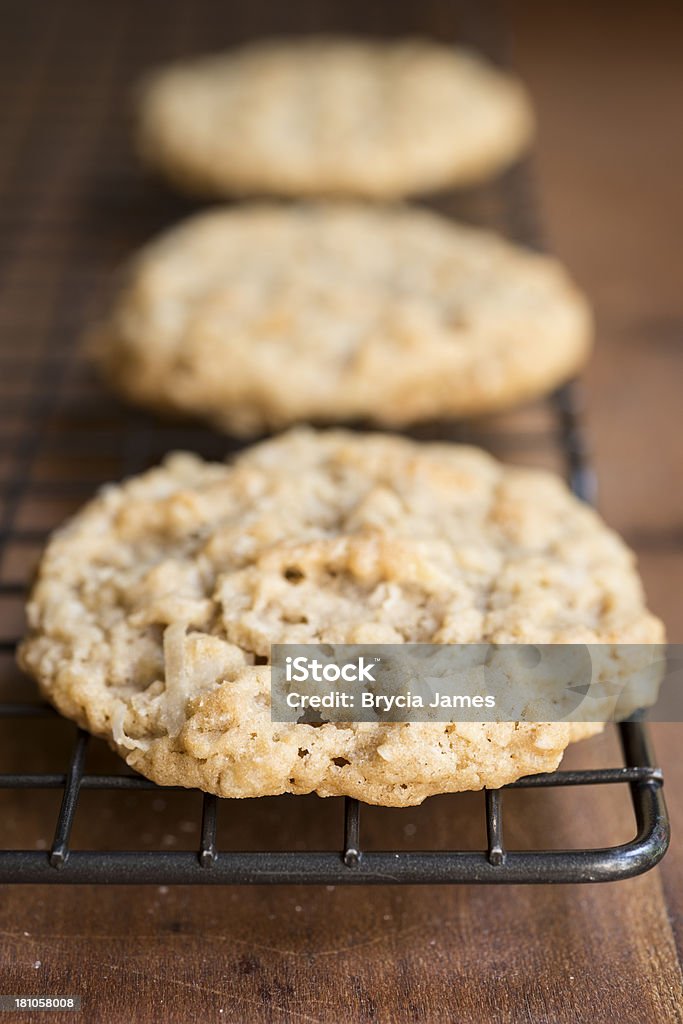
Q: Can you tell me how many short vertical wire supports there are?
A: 4